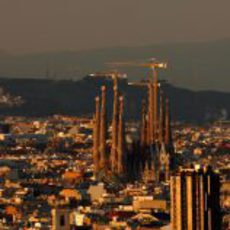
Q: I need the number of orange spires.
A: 8